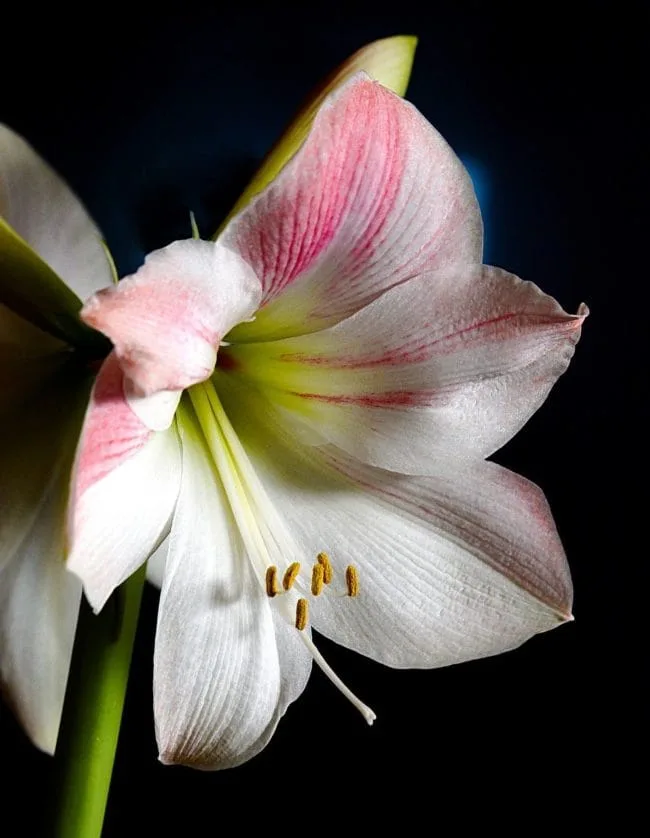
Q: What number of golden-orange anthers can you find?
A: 6